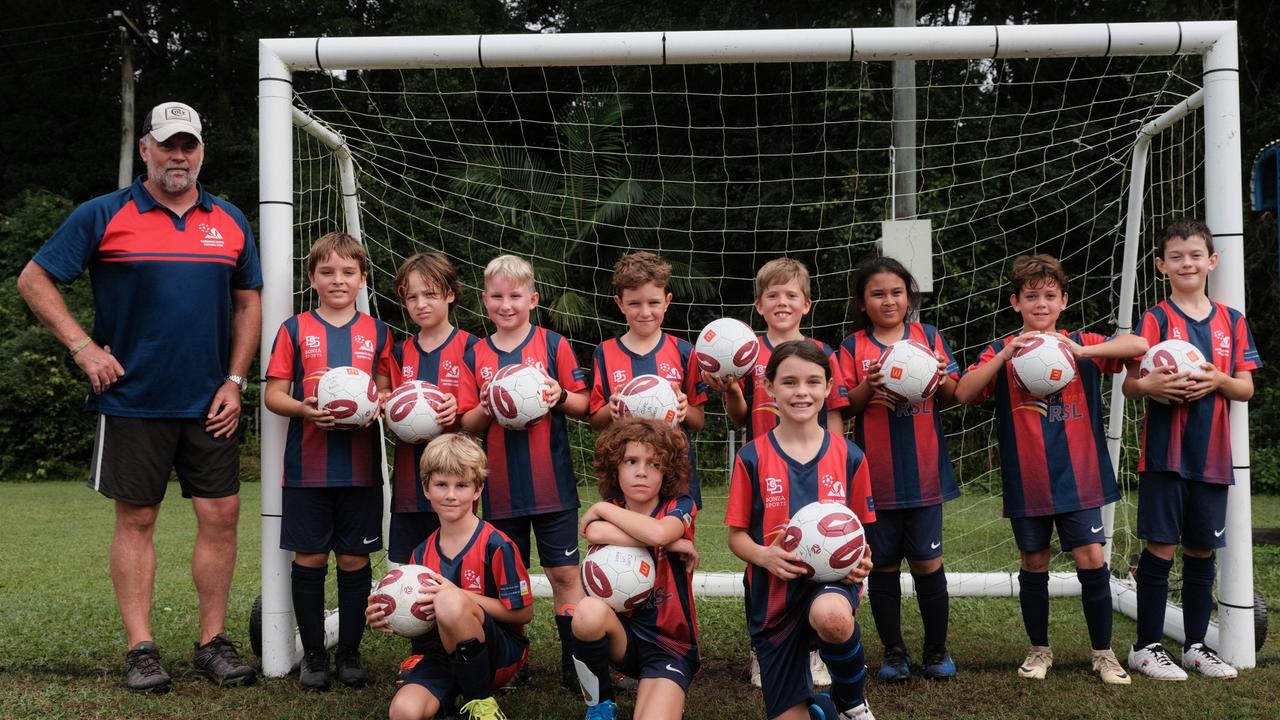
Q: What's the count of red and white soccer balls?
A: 11